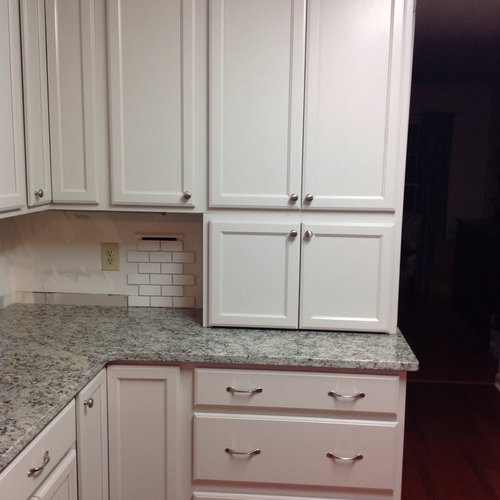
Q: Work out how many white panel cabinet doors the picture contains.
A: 11